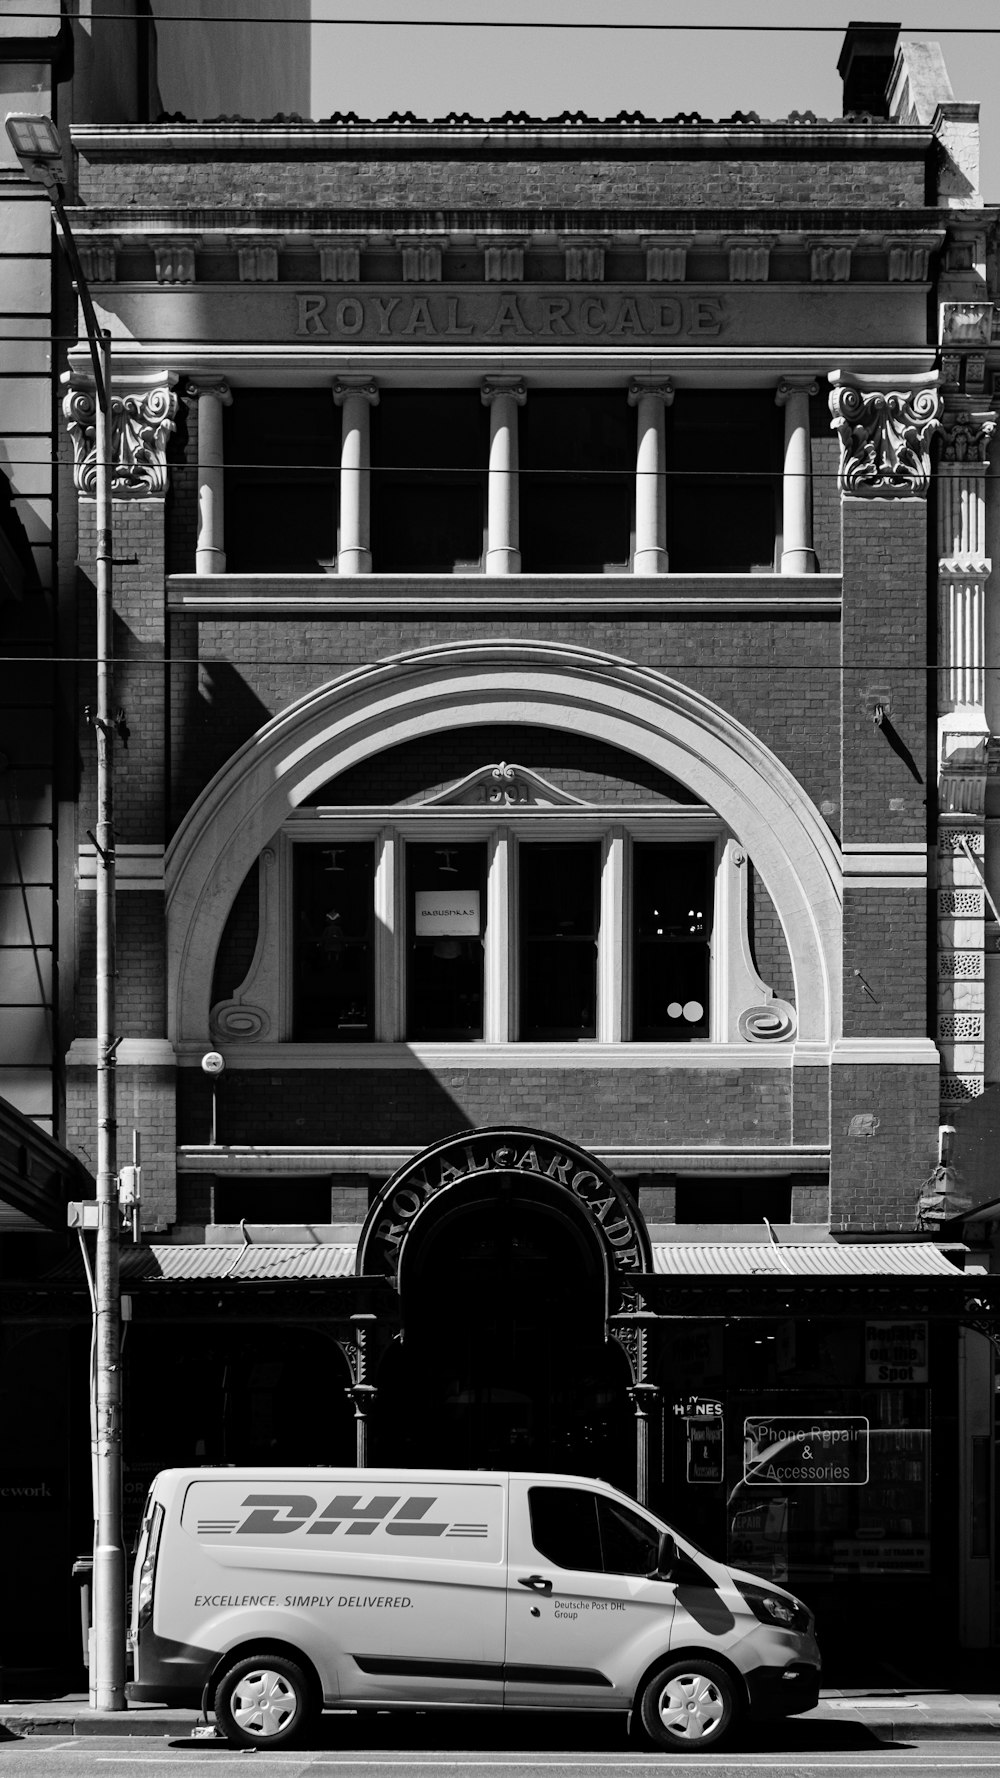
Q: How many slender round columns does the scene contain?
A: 5